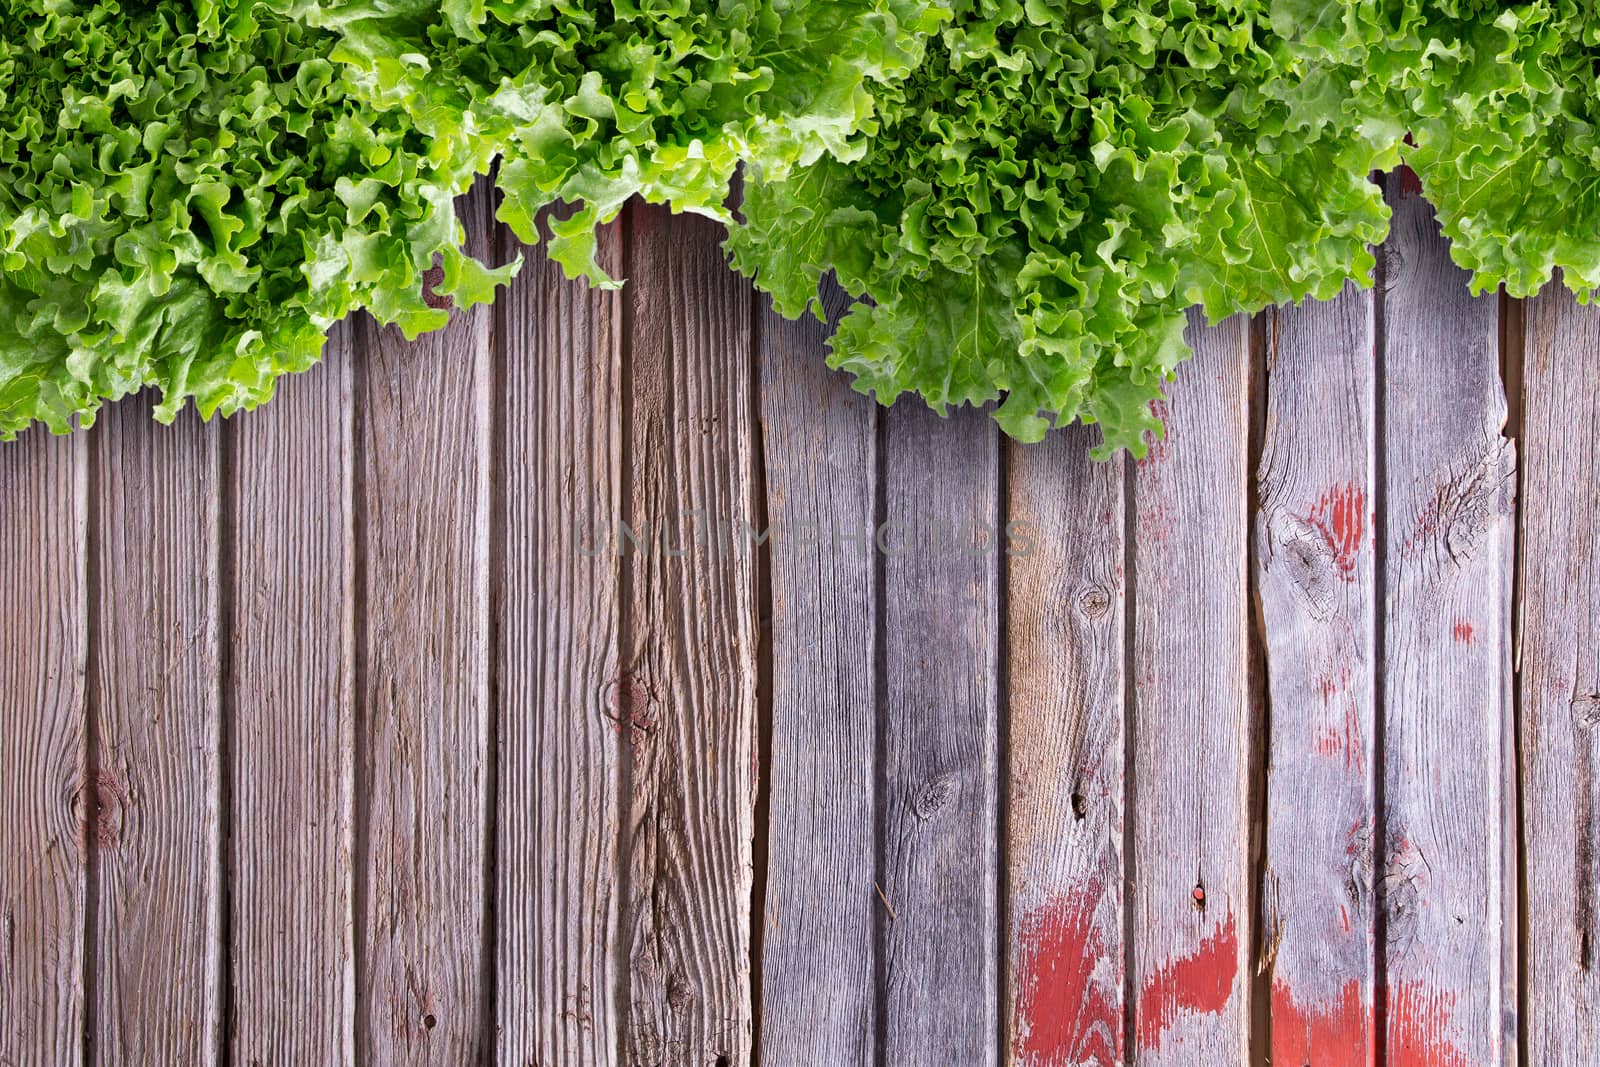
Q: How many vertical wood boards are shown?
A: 13